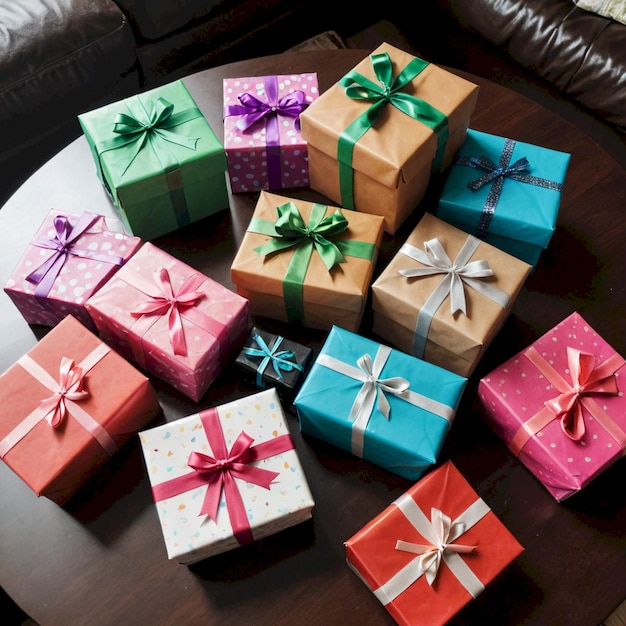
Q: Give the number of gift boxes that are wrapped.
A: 14